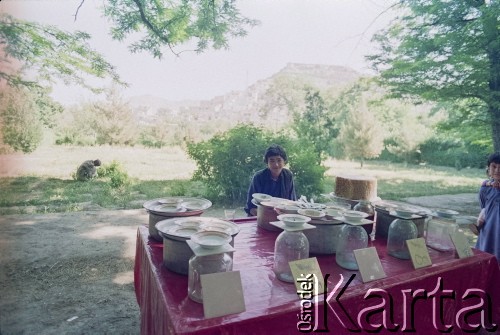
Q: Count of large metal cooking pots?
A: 5